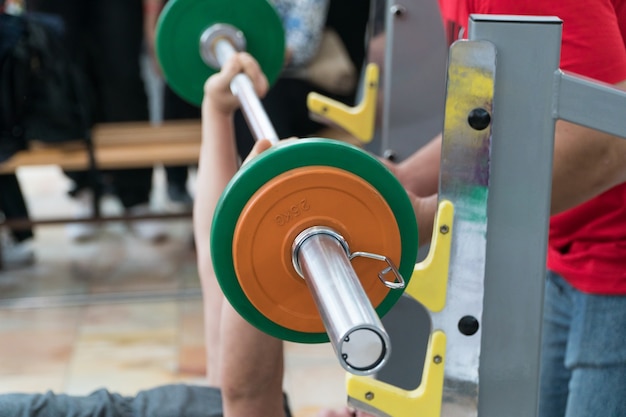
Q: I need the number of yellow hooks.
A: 3